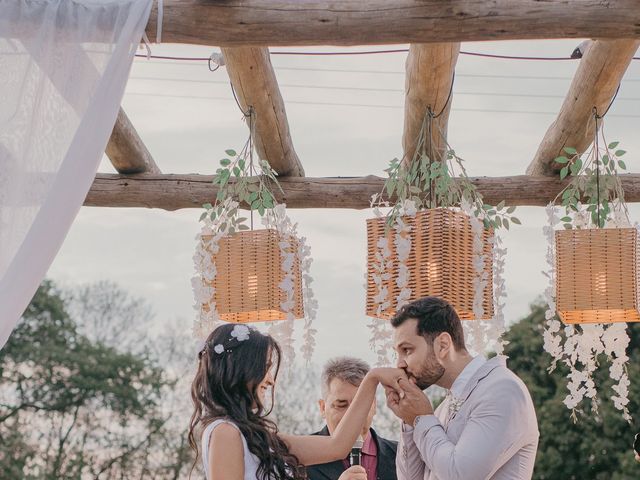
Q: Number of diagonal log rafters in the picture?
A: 4